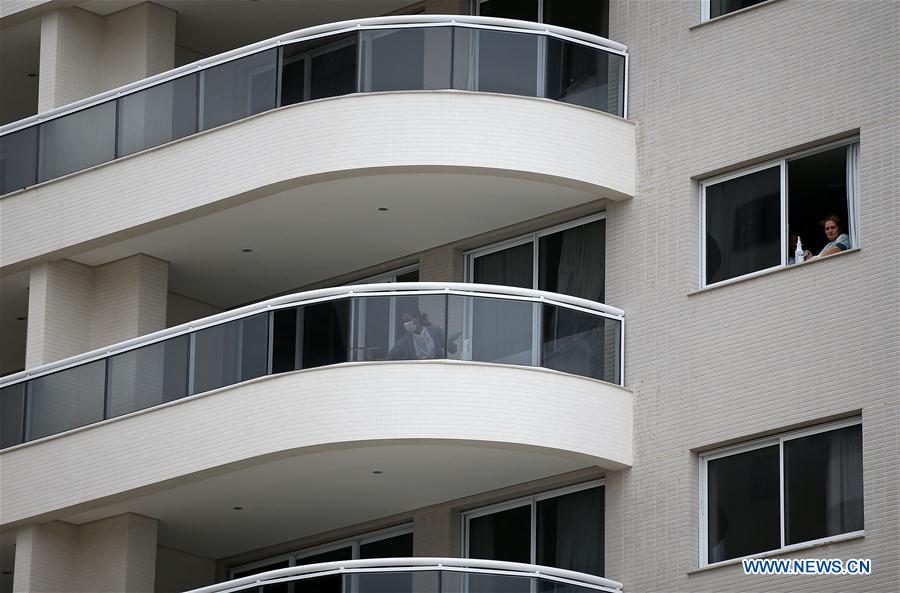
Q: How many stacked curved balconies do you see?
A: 3